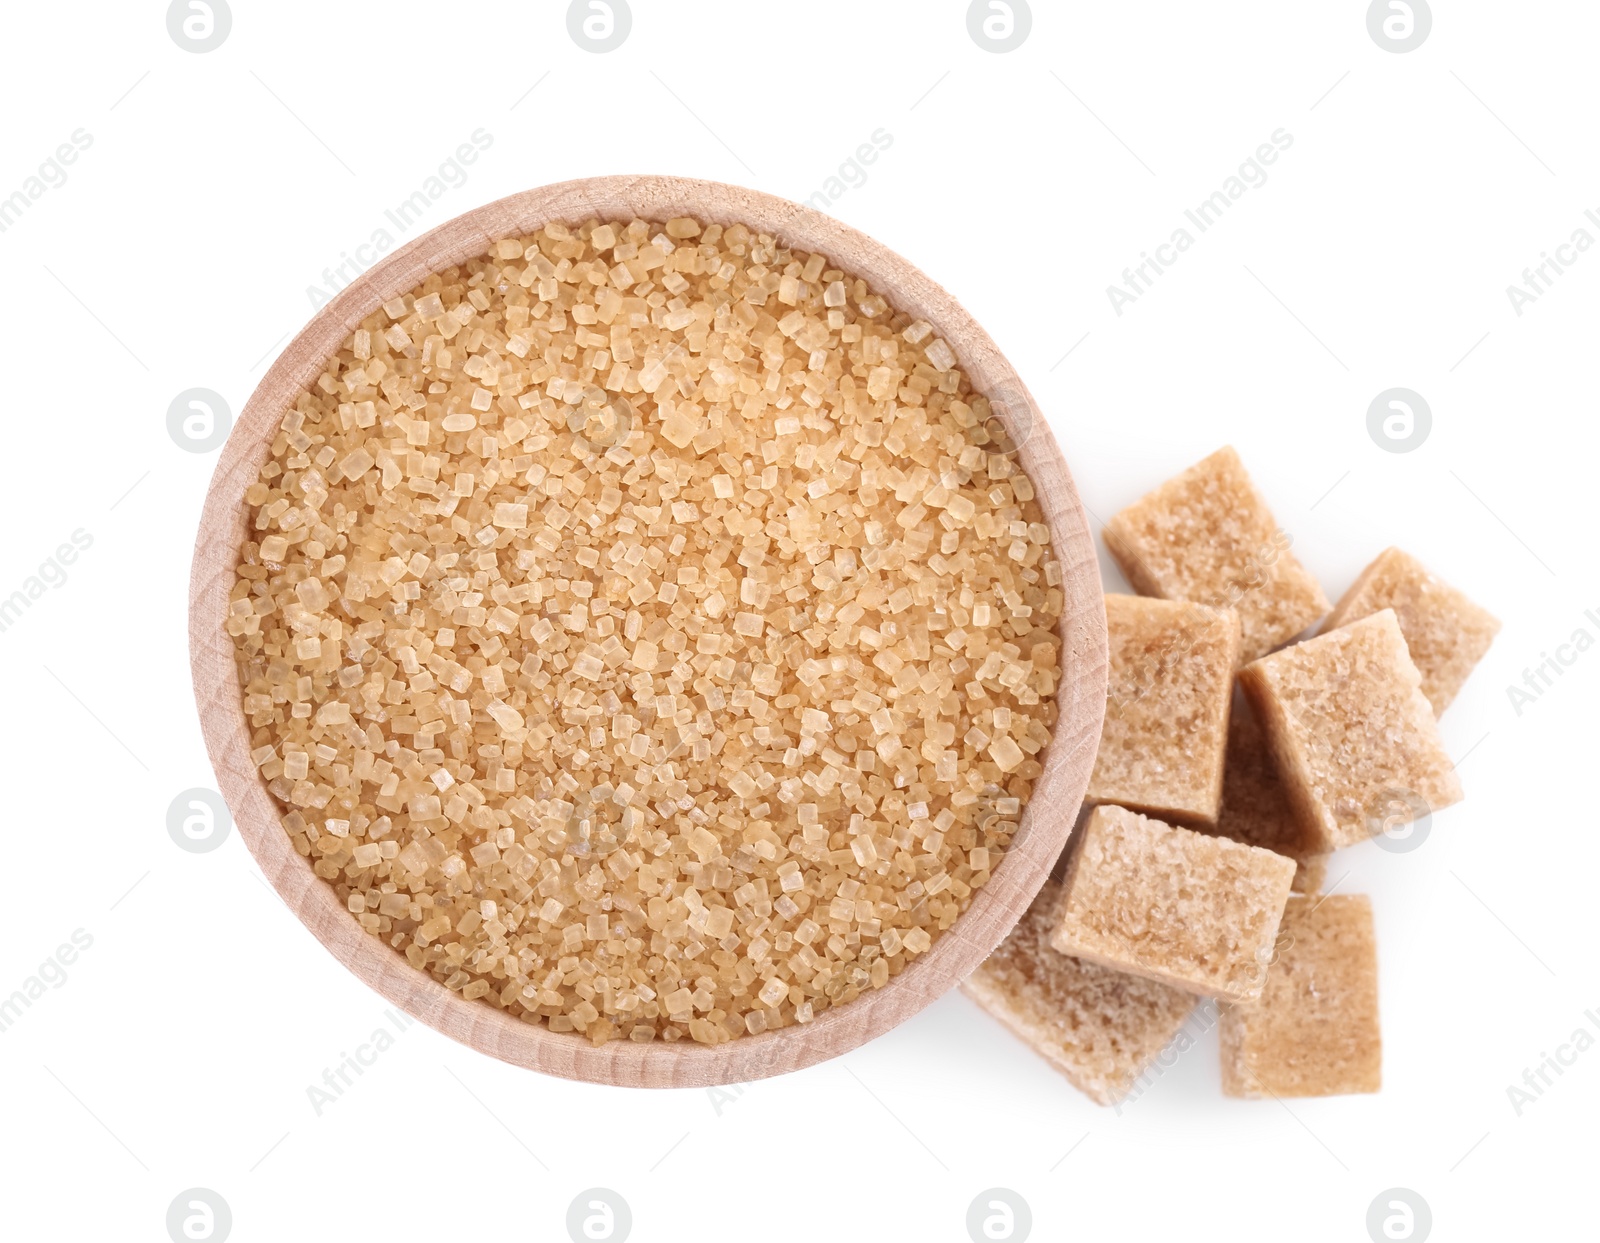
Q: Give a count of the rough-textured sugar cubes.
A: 8